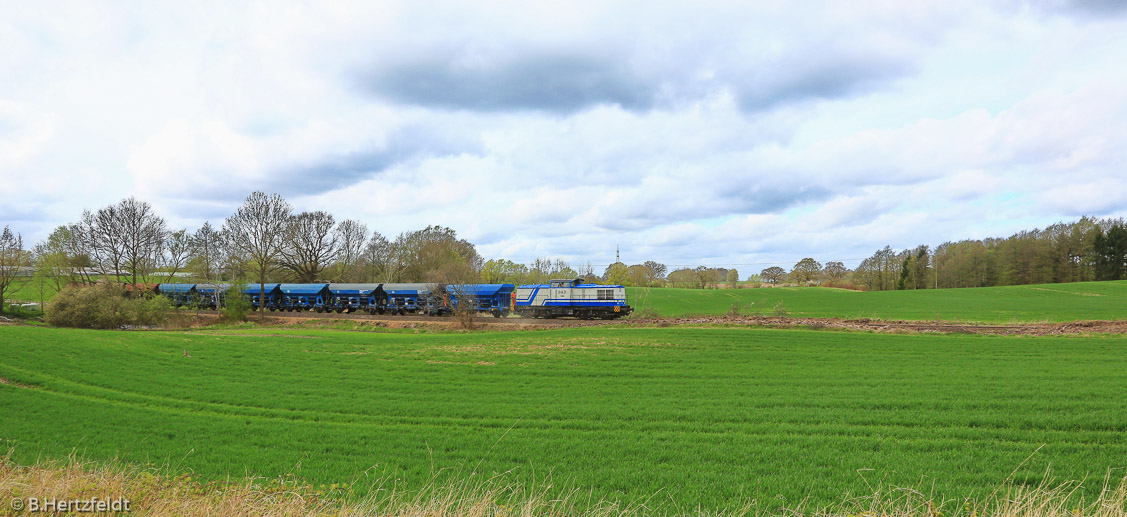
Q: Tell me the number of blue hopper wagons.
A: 7